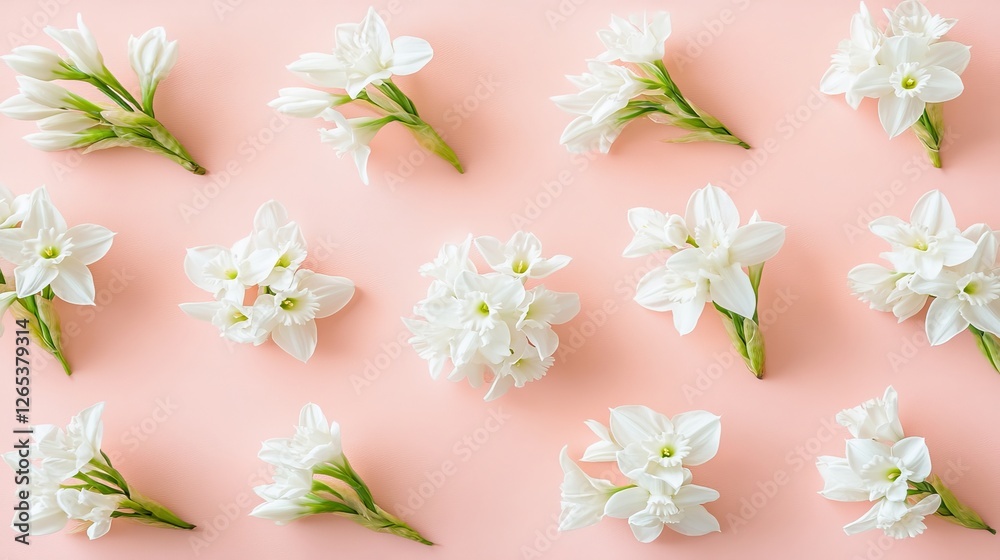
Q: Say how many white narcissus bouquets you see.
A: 13